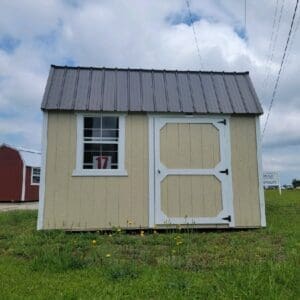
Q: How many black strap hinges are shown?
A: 3